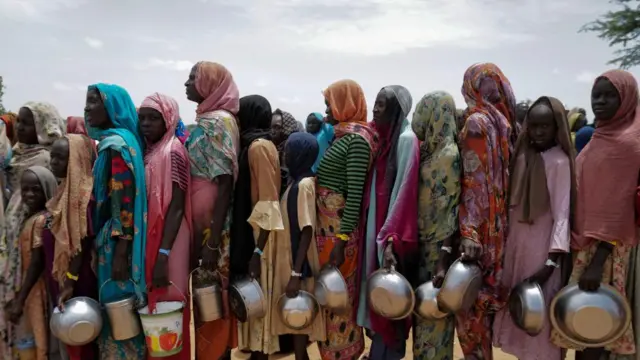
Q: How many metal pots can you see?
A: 11